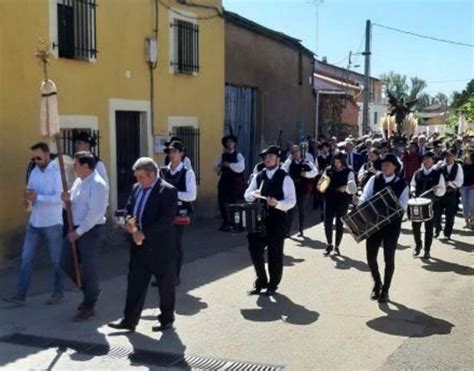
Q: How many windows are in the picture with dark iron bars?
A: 4